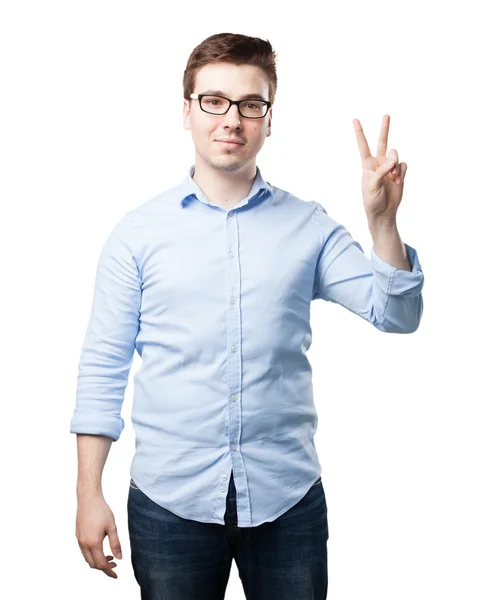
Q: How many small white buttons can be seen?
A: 8